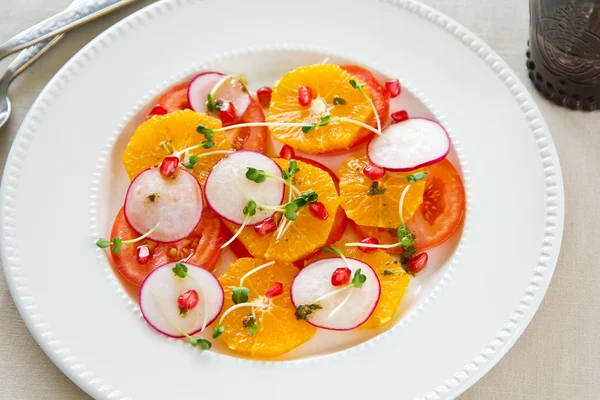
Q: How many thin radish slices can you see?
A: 6